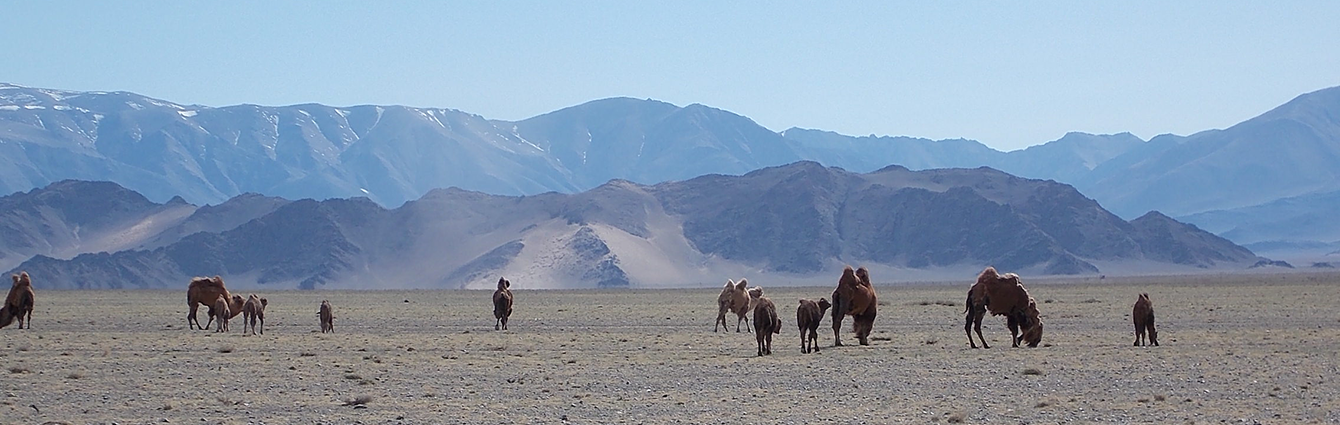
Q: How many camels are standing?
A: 12